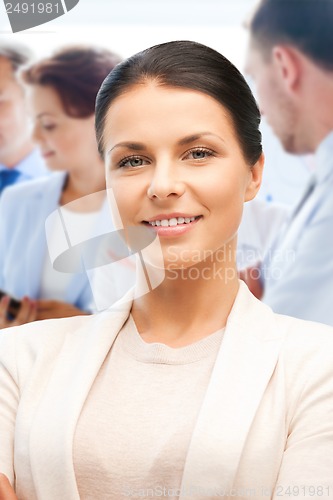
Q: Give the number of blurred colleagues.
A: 3